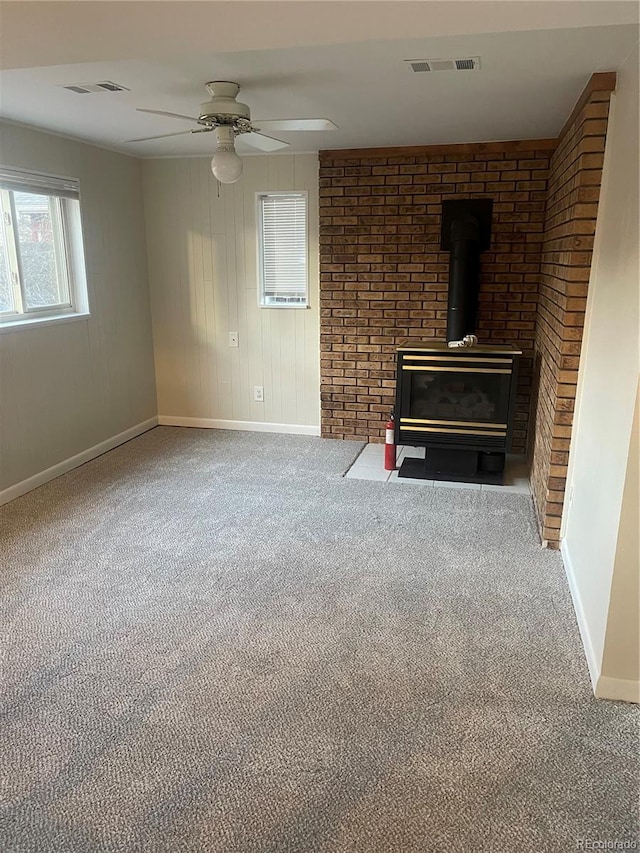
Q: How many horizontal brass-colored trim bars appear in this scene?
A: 4